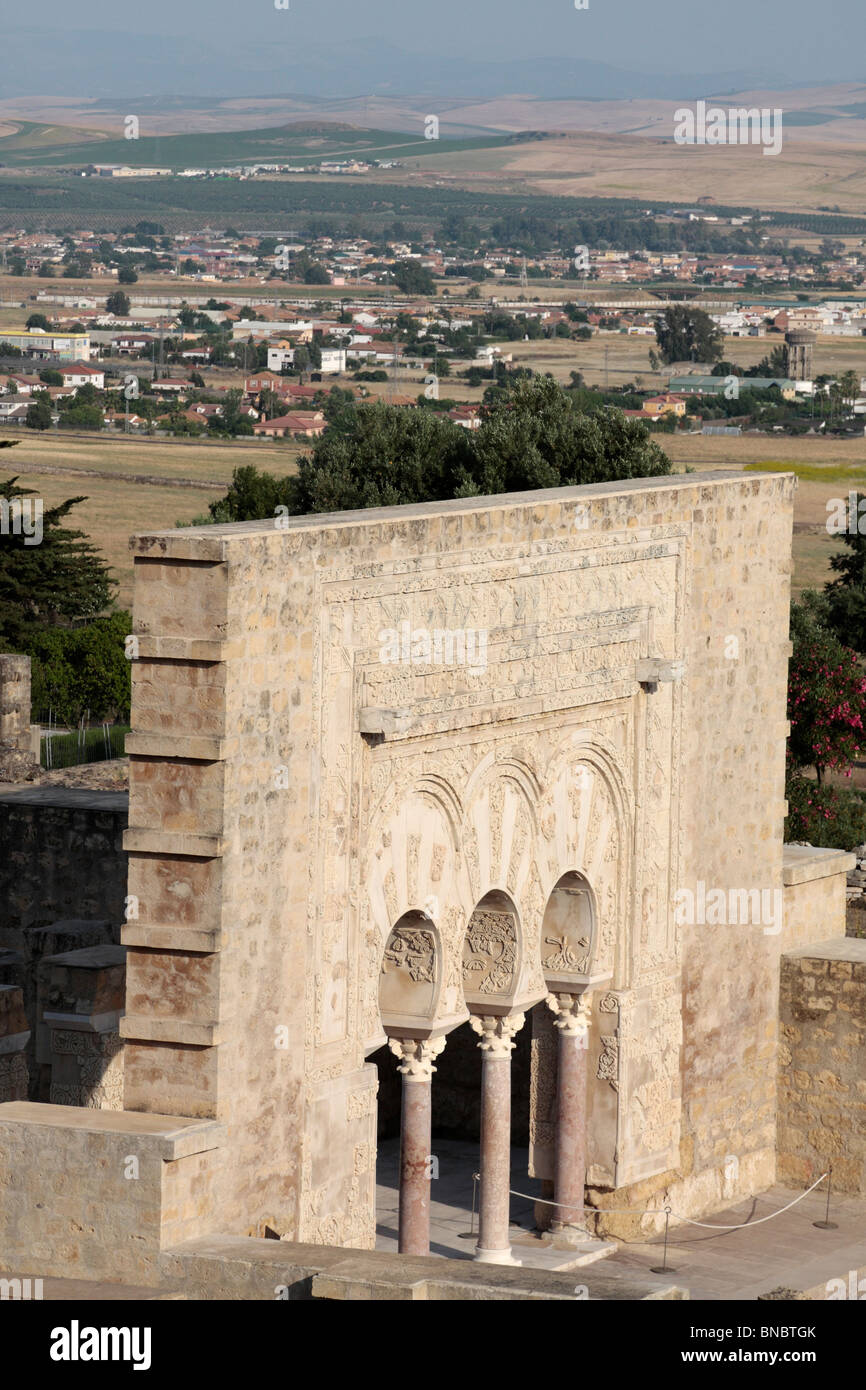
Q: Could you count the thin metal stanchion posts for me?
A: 3